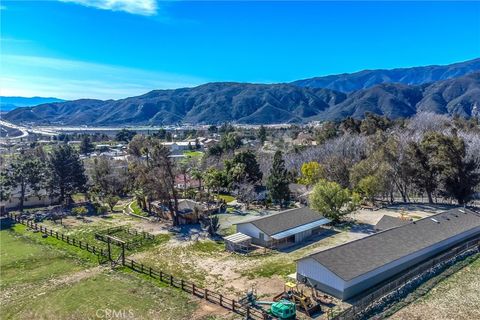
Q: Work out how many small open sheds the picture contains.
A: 1